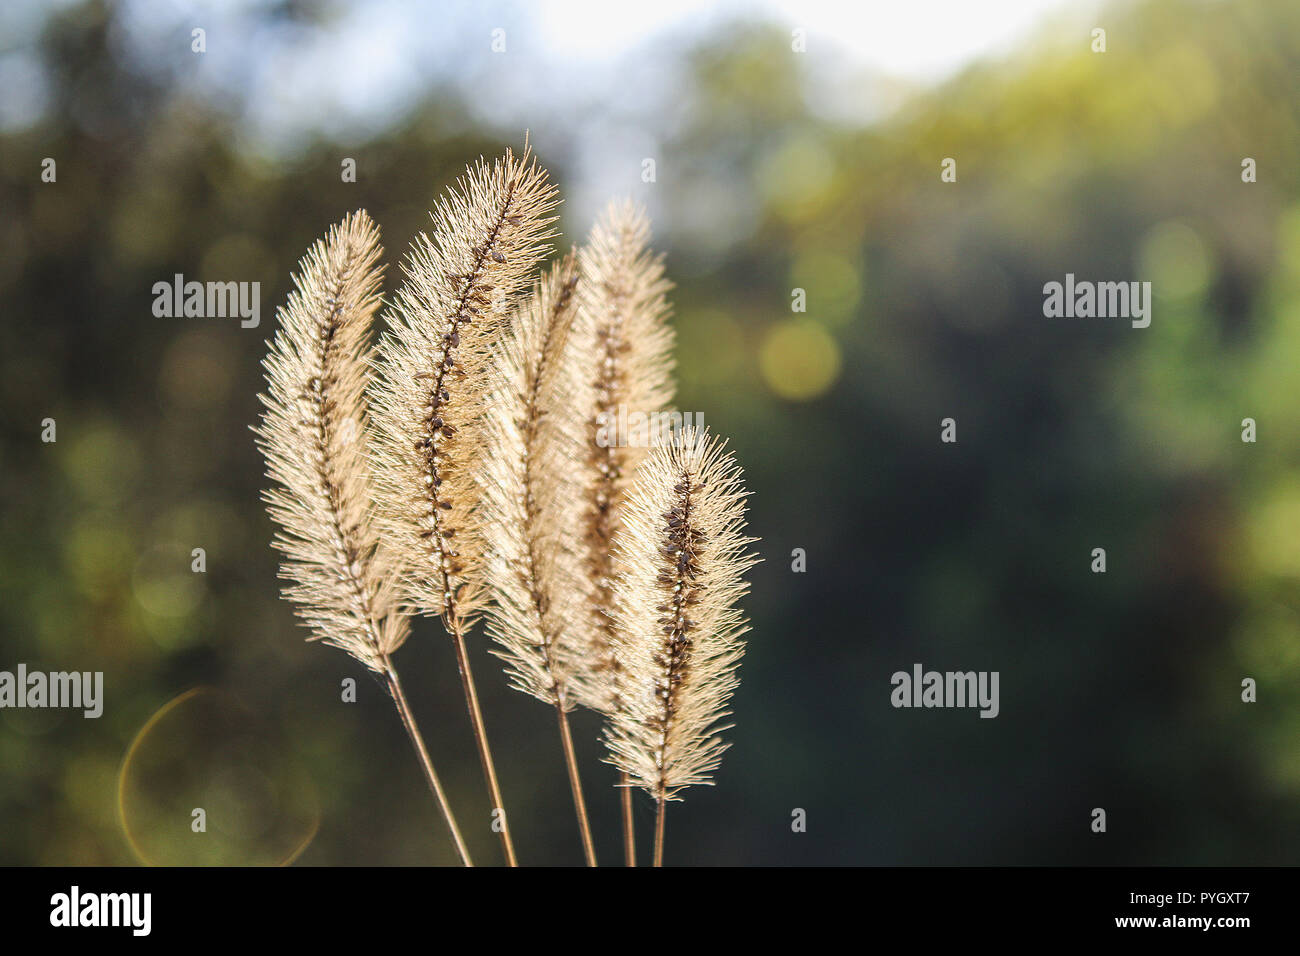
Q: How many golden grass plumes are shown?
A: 5